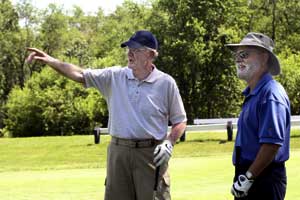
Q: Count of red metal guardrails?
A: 0